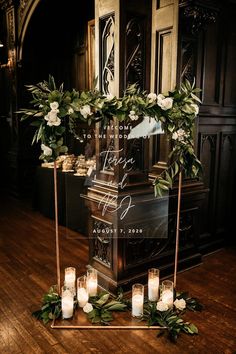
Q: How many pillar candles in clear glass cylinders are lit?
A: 7